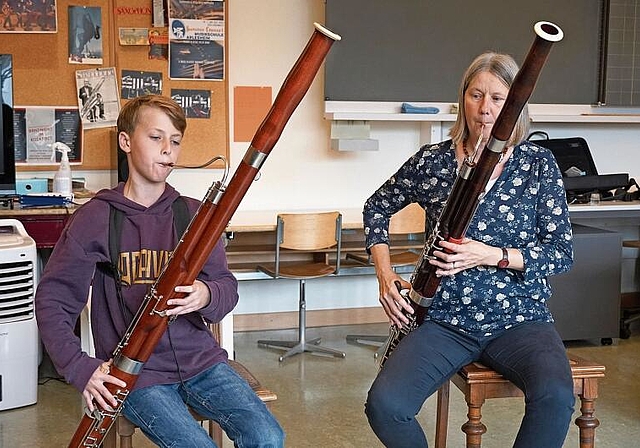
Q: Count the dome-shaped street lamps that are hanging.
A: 0